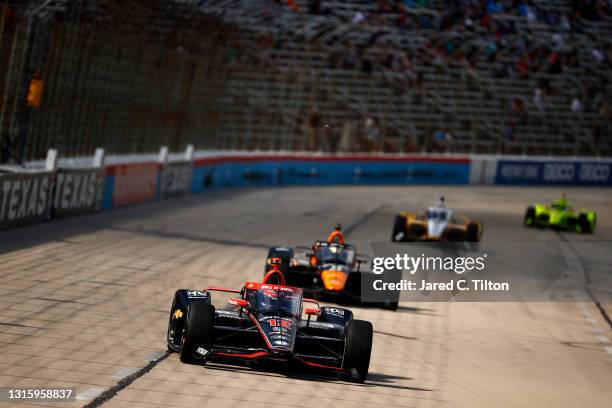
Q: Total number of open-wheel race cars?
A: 4